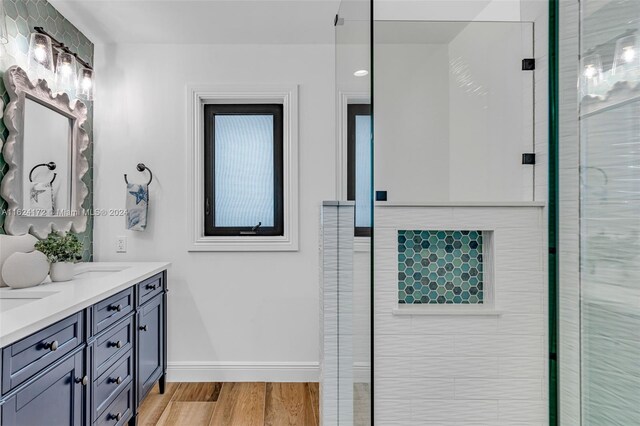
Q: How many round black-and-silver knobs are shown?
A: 8